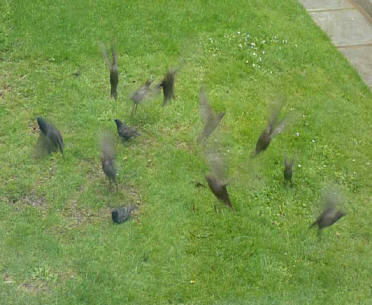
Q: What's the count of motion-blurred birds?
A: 10